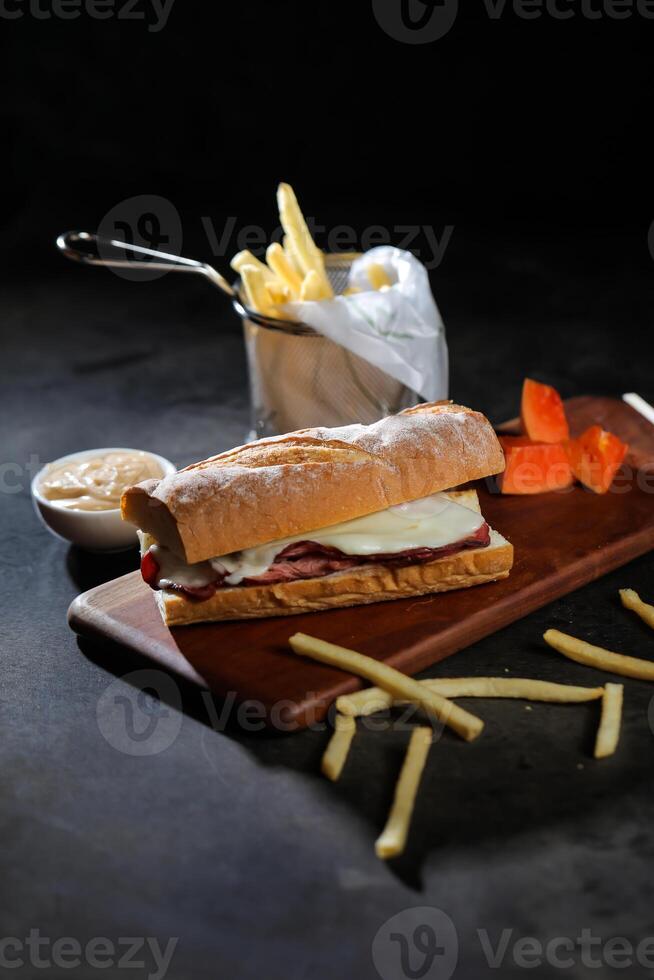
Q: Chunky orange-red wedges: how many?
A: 3